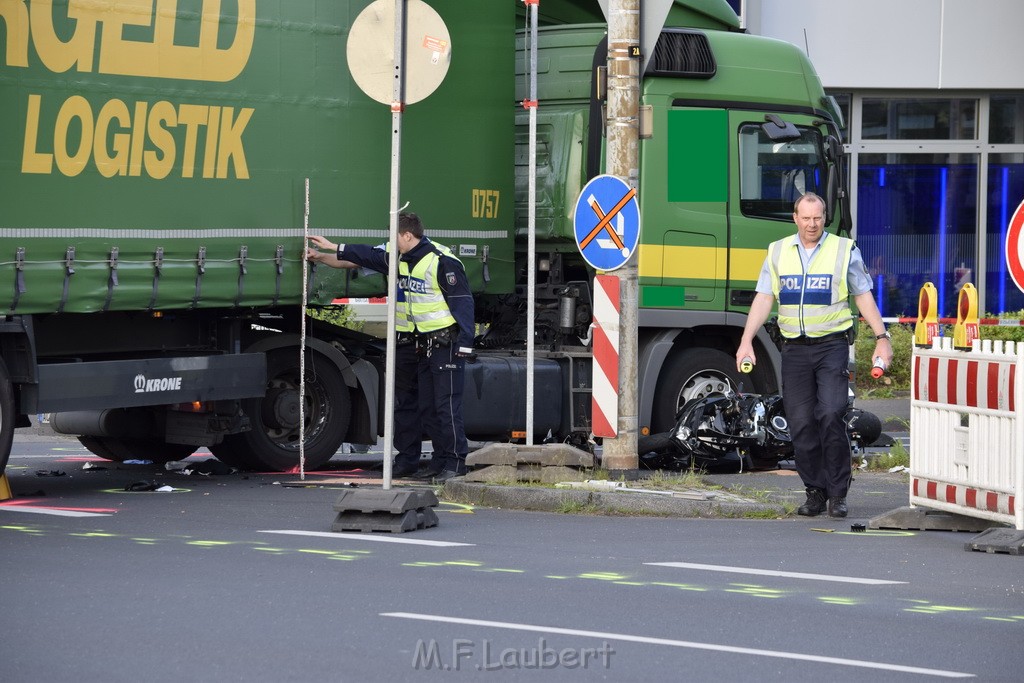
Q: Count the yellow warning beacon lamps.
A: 2